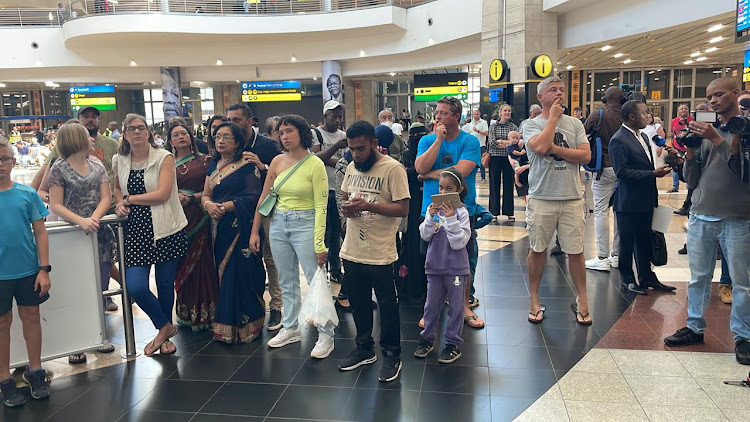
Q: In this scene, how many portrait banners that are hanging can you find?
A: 2